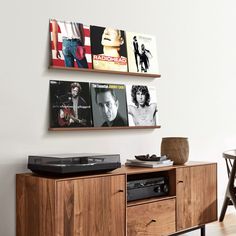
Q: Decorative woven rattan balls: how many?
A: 0